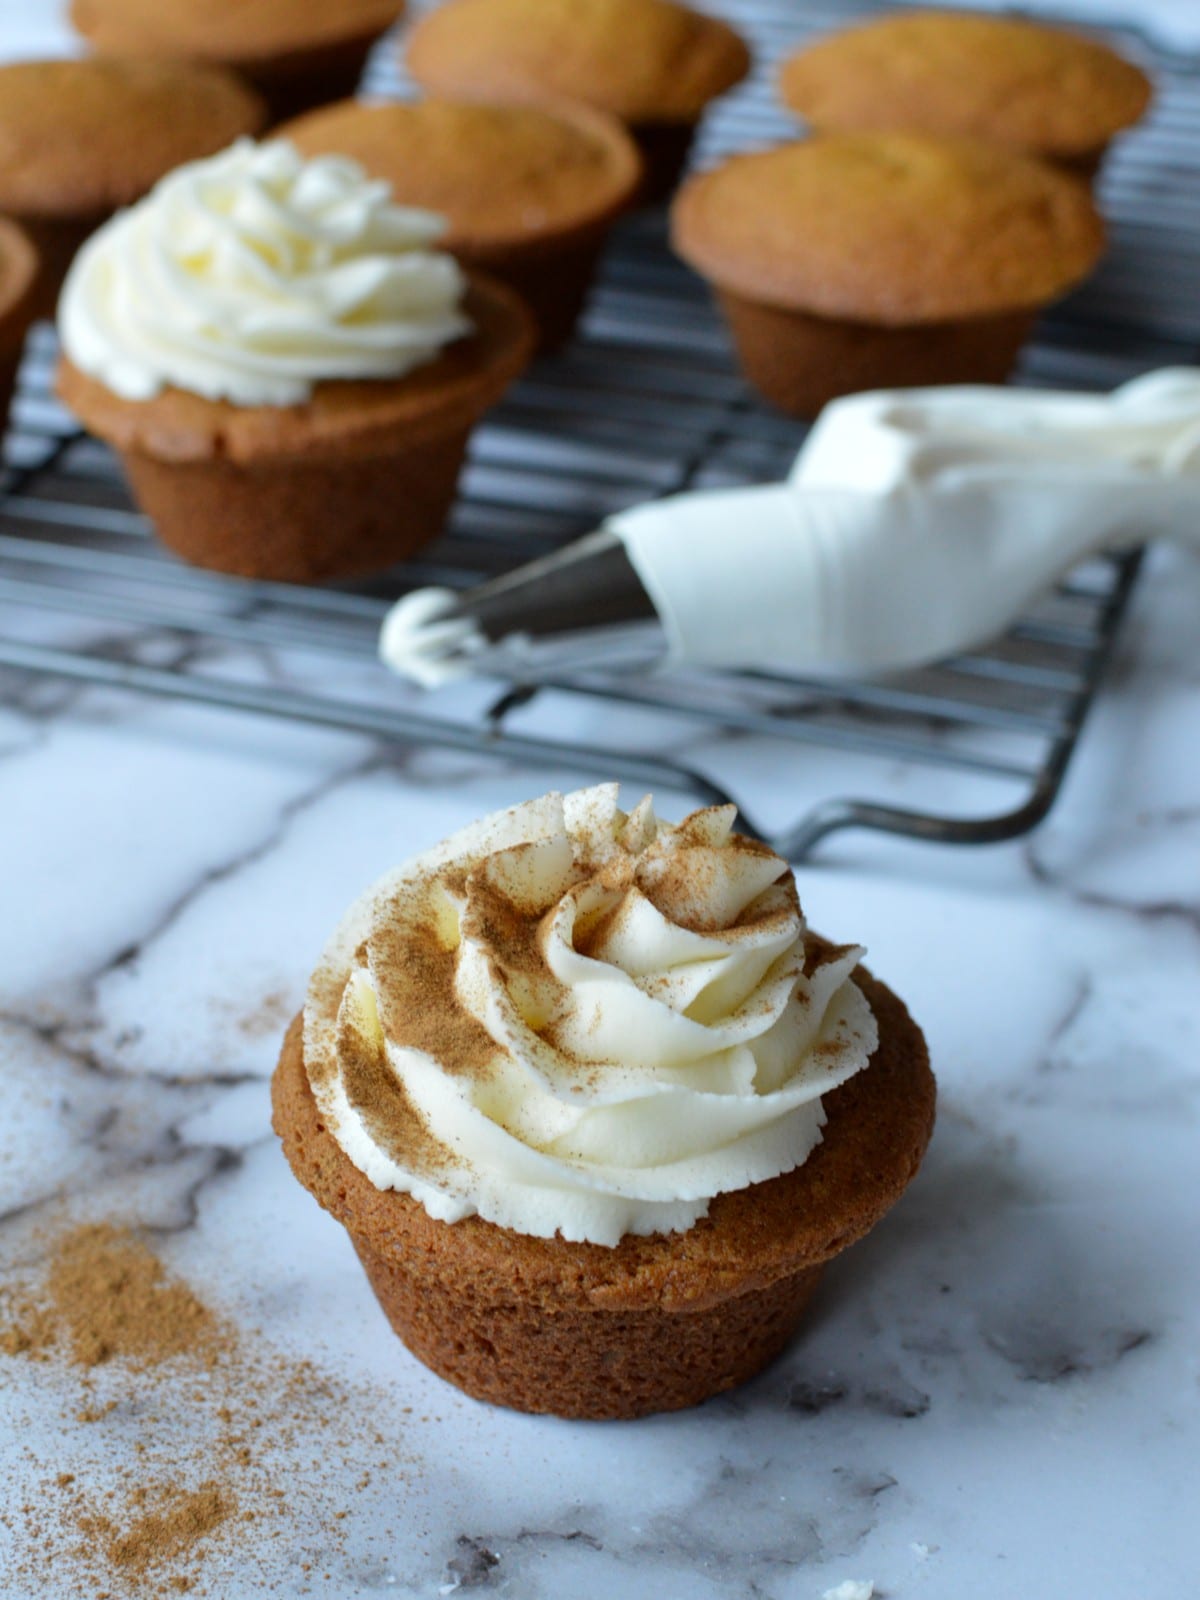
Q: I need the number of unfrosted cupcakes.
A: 7